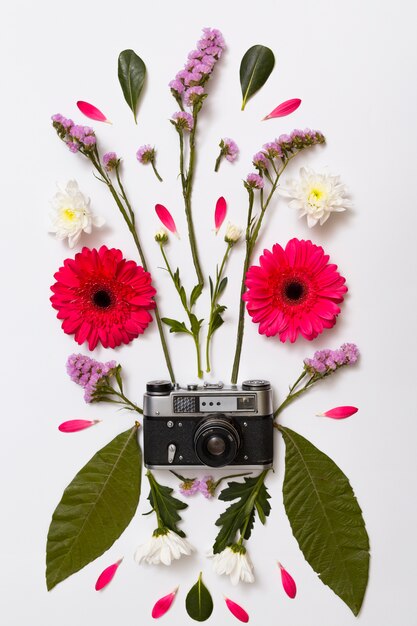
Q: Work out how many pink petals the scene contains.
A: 10